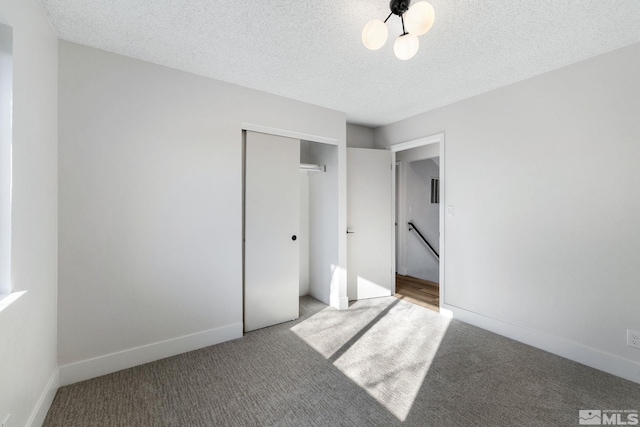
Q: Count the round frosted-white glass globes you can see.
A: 3